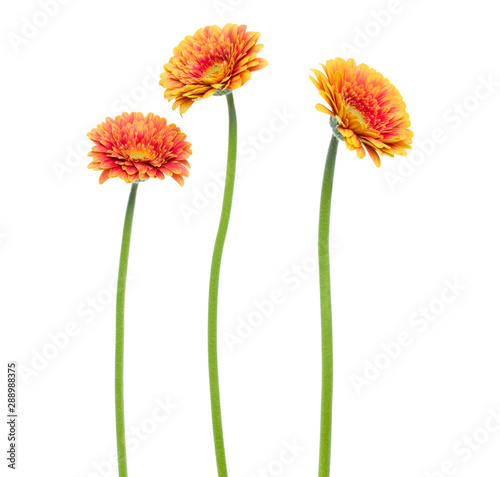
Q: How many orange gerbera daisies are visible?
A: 3